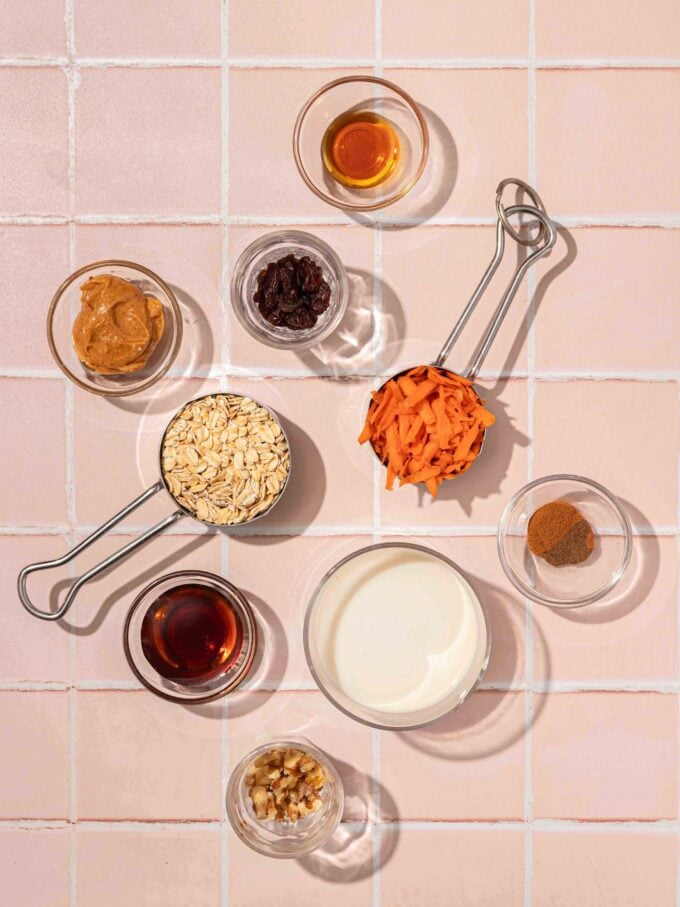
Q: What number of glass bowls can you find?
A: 7